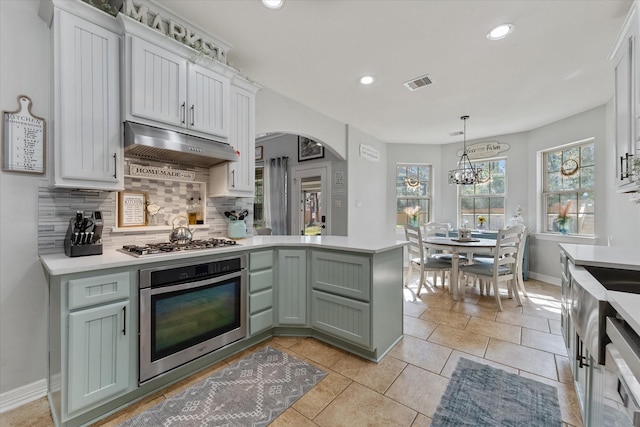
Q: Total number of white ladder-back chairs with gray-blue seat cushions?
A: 4